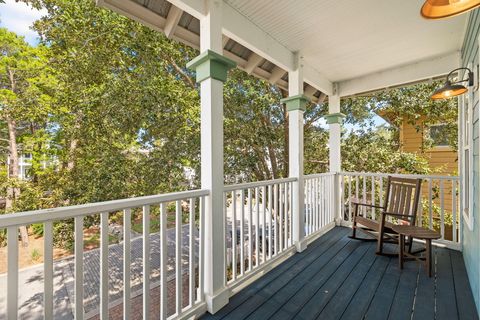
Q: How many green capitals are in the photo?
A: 3